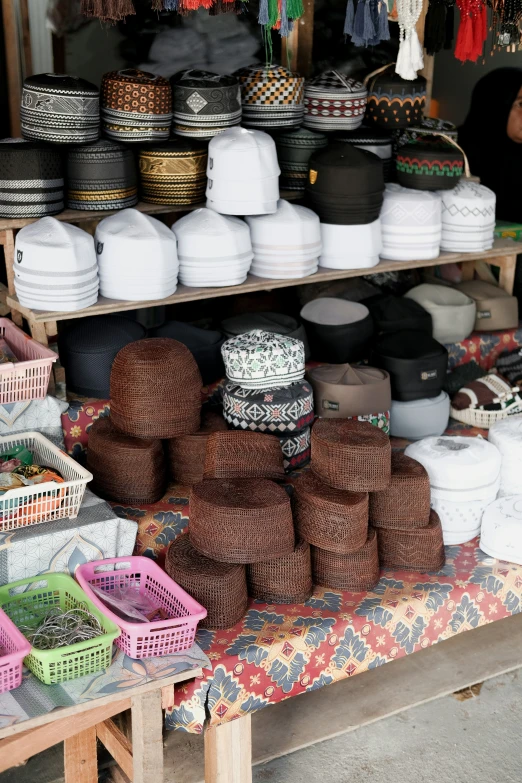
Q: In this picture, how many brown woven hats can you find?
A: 12